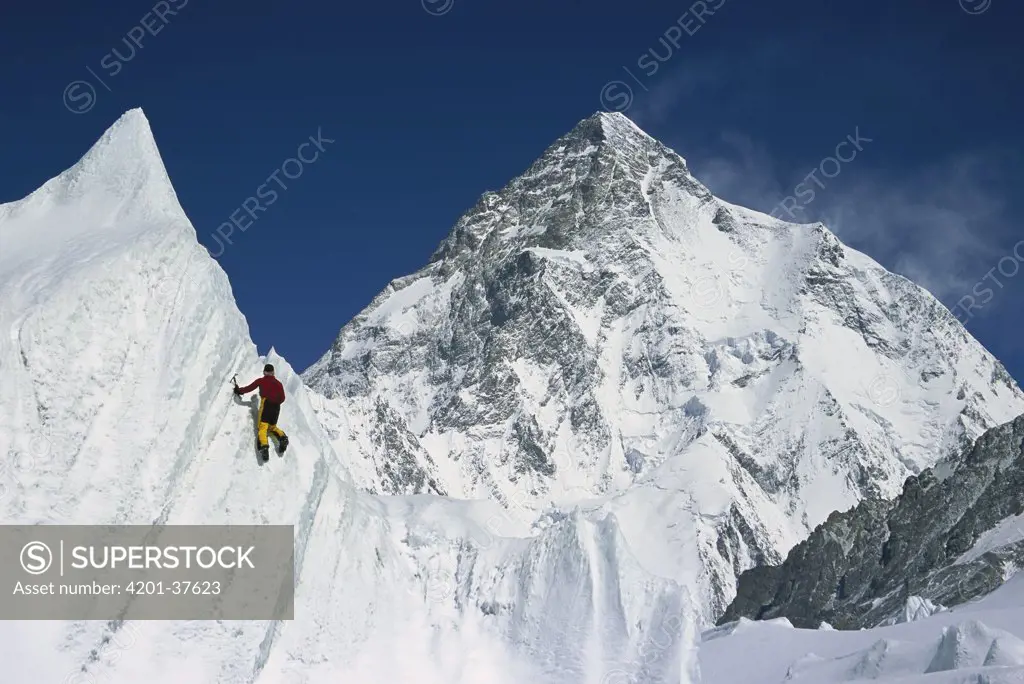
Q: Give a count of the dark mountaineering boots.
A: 2